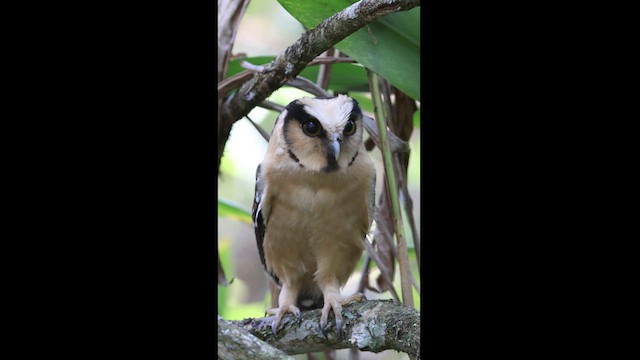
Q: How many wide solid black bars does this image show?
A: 2